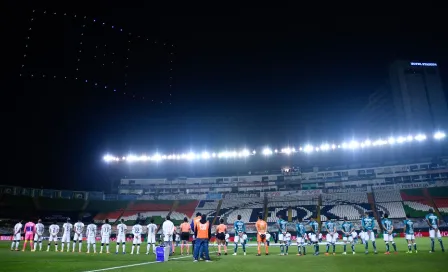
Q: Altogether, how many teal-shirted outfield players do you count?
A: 10